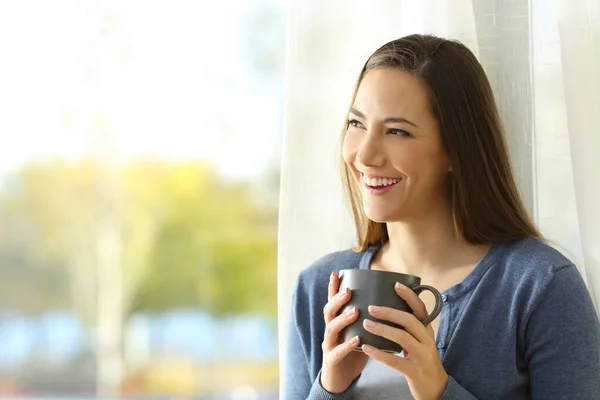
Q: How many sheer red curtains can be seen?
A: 0